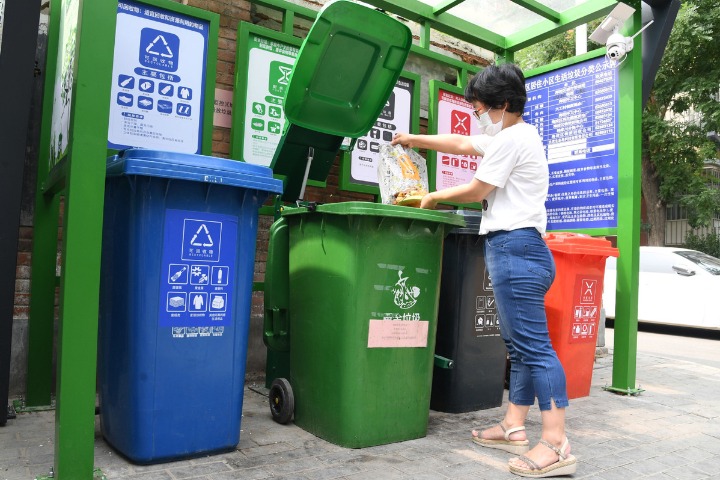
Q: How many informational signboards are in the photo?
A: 5